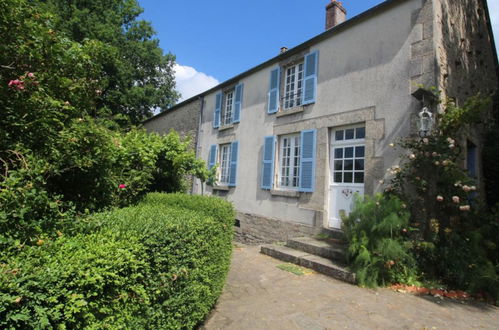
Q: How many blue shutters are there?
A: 8